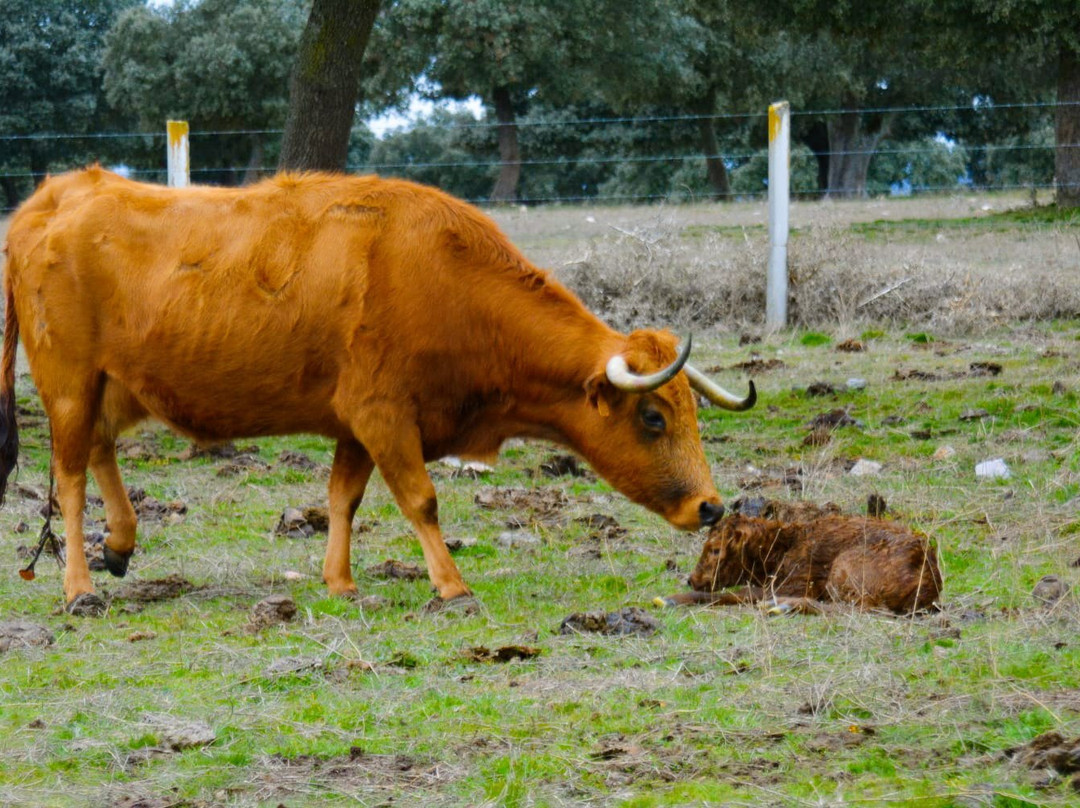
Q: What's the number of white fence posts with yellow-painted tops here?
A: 2